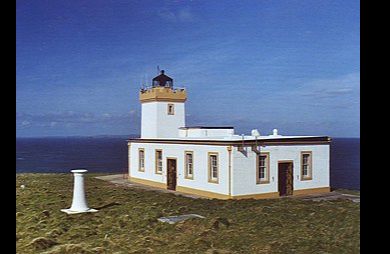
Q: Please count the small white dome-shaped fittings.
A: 2